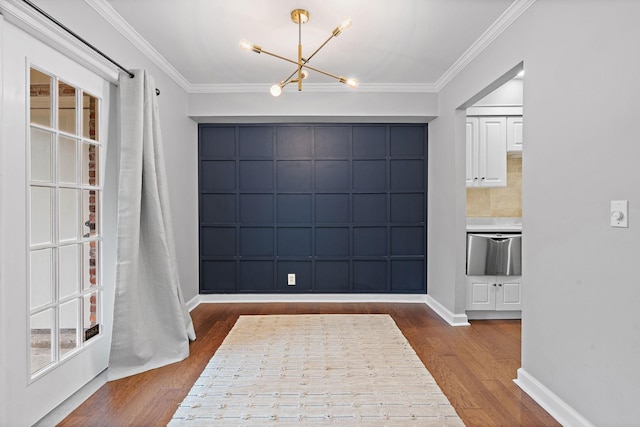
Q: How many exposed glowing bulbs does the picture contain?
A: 5